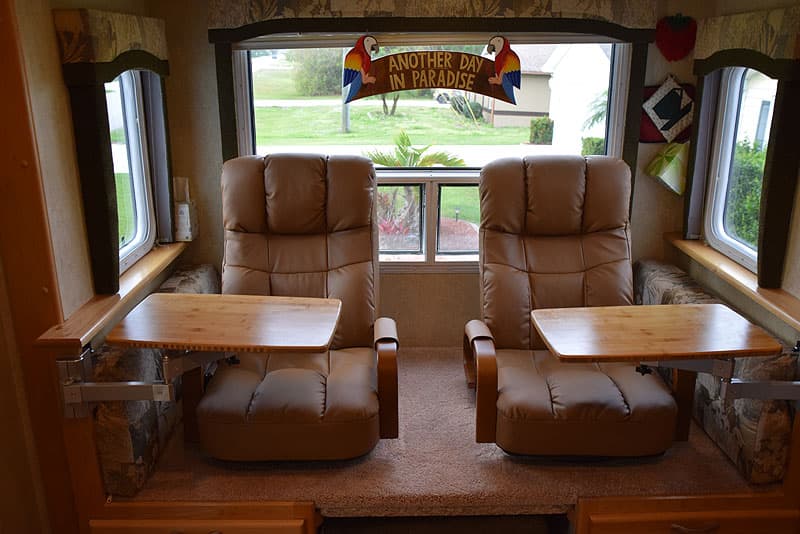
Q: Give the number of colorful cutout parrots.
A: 2